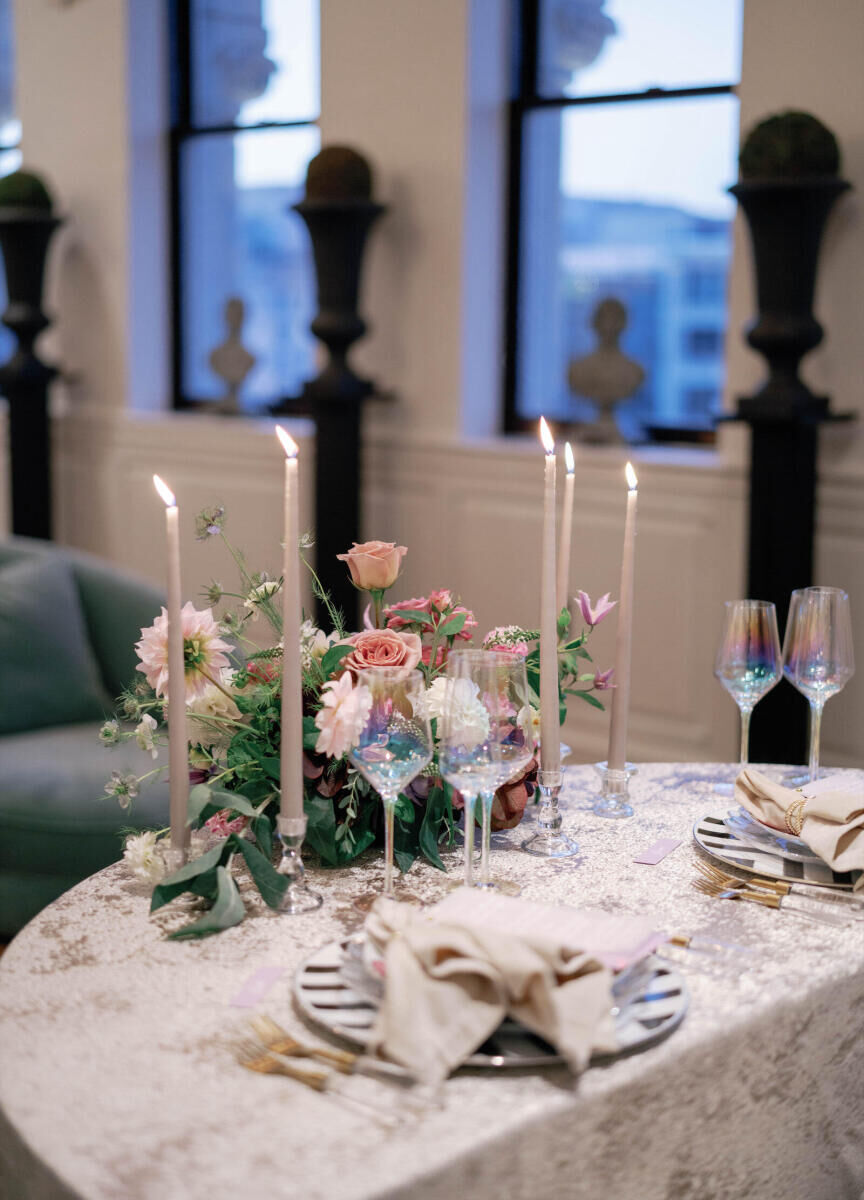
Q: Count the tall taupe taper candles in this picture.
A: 5